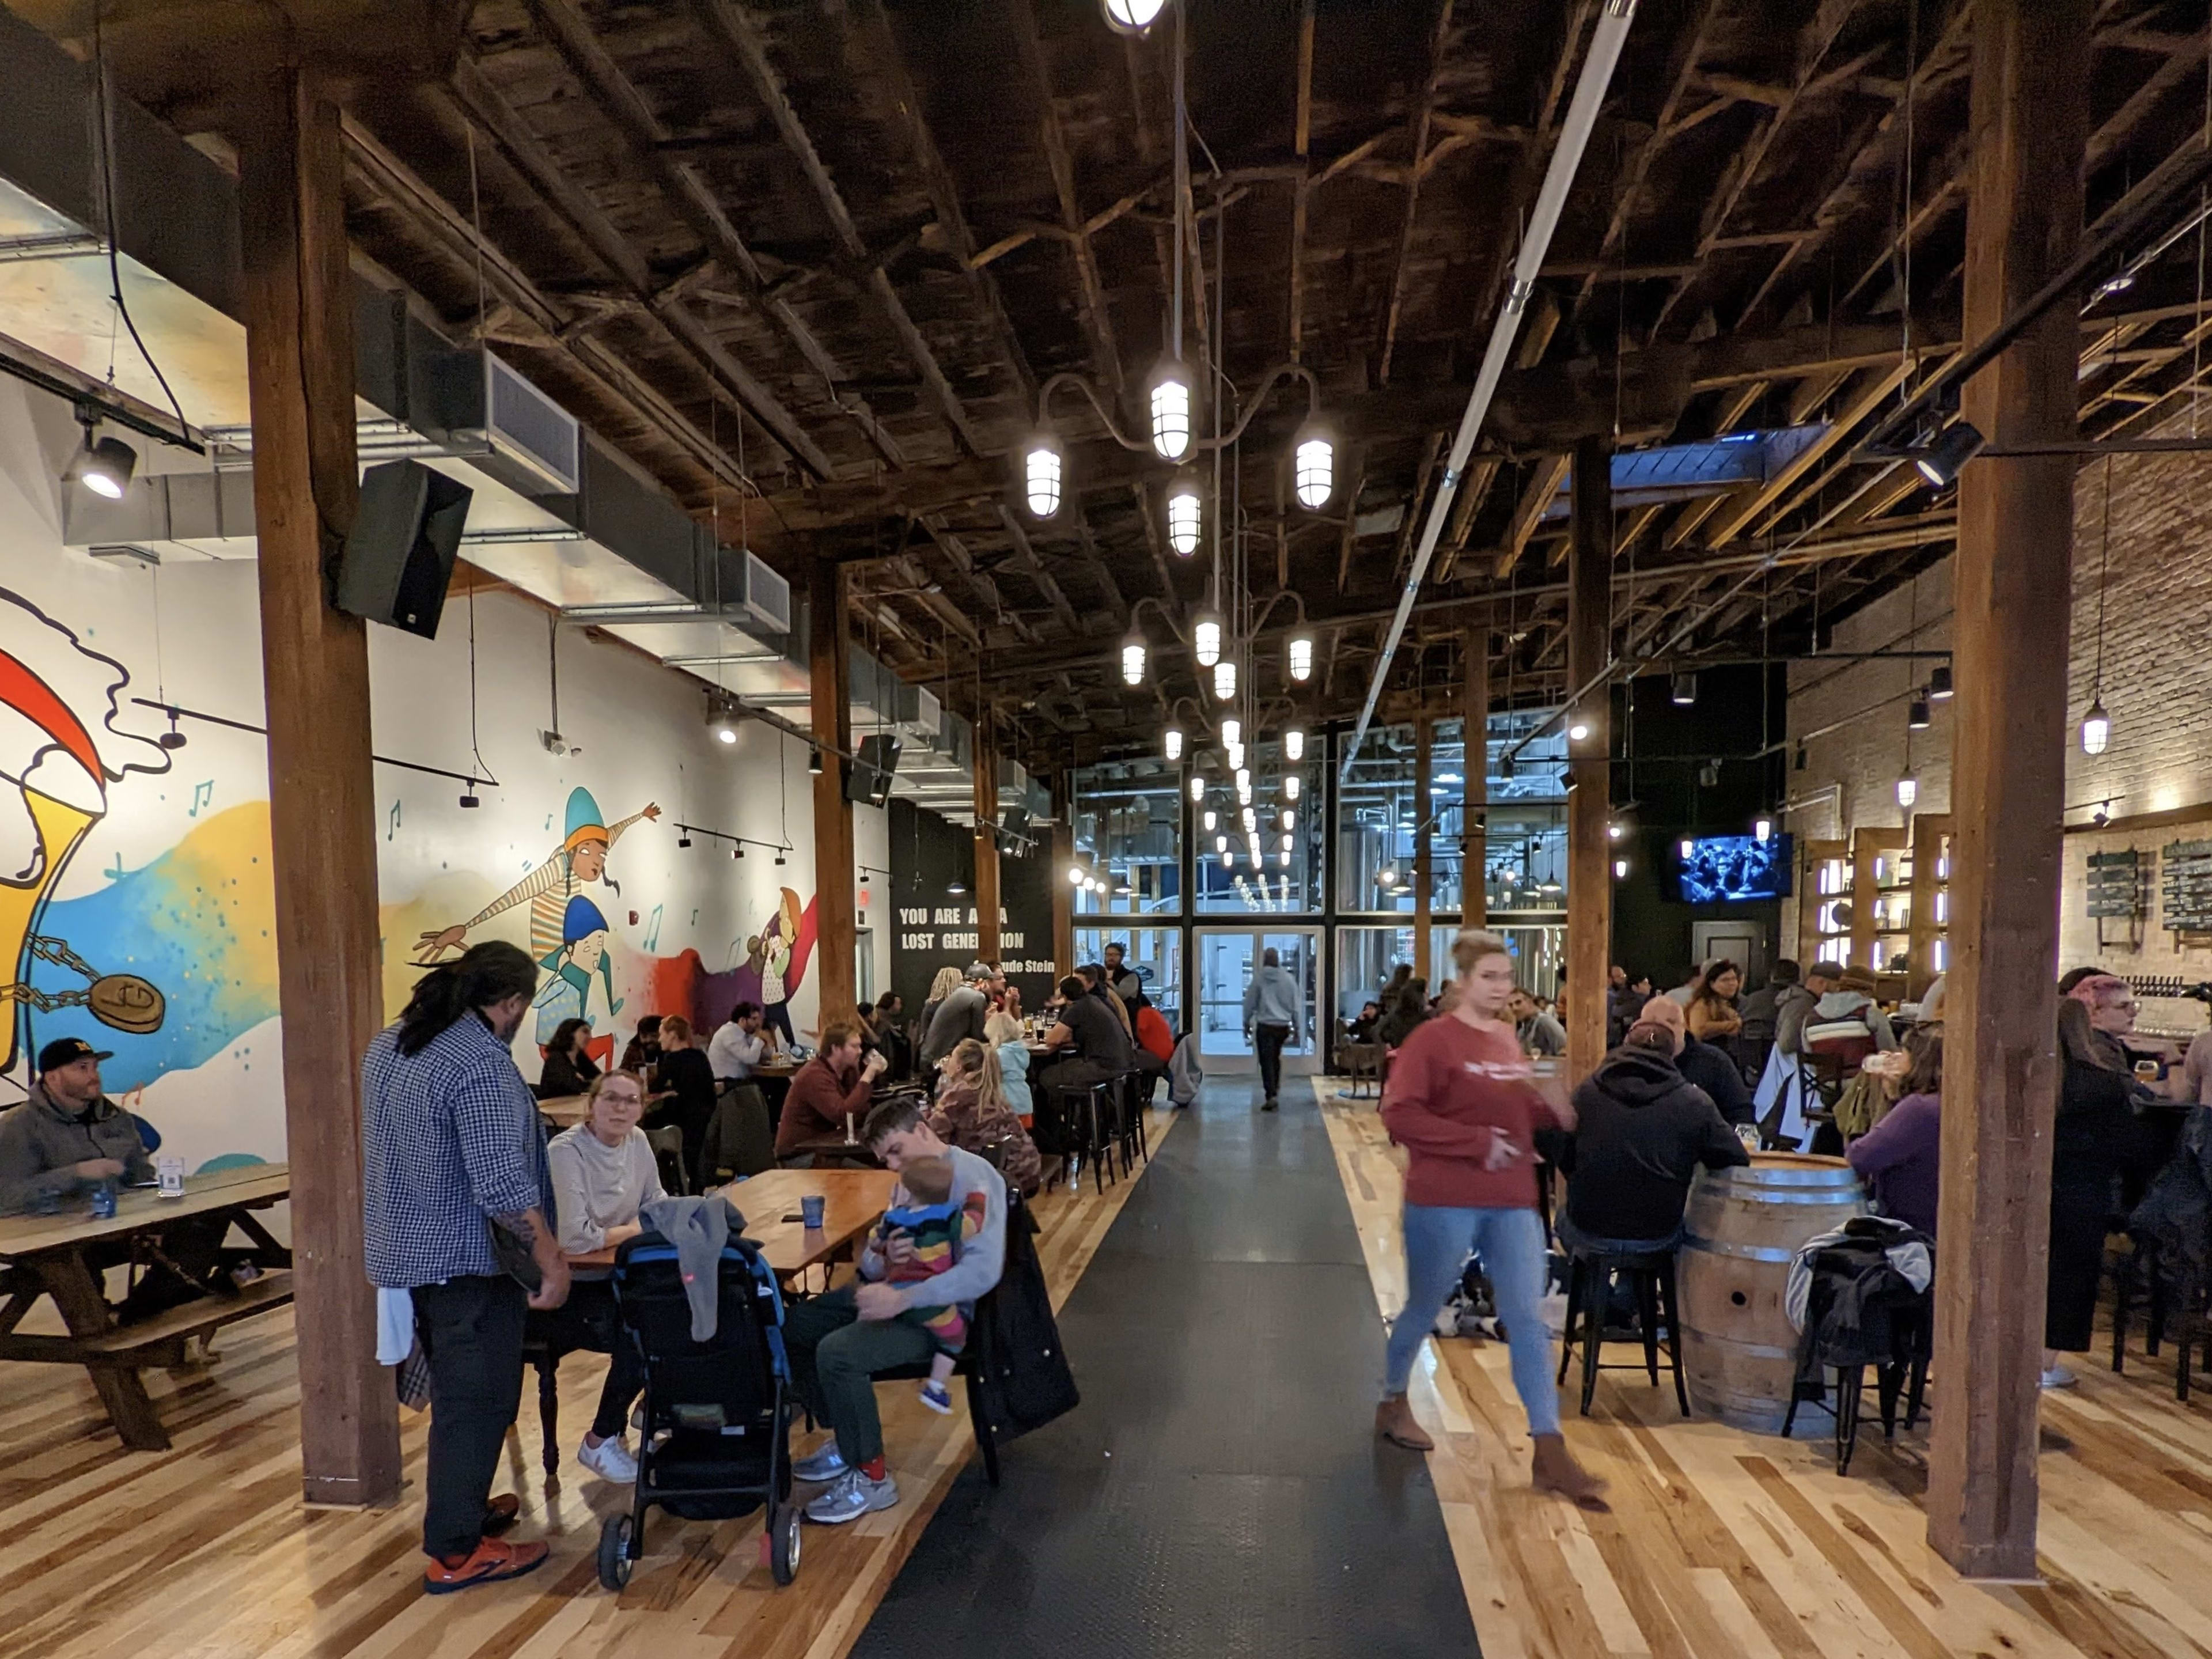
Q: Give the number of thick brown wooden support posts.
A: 8